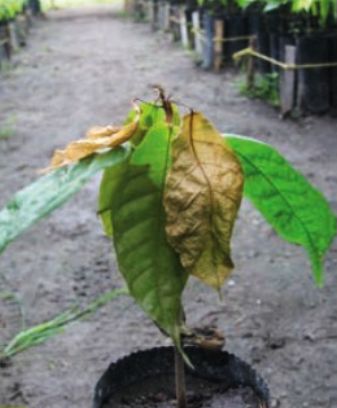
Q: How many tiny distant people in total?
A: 0